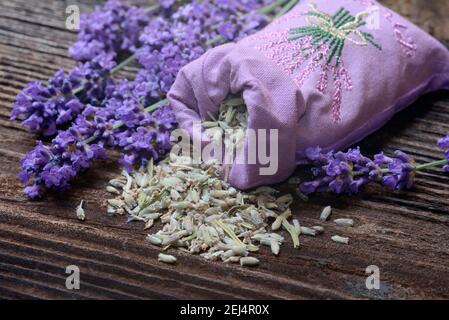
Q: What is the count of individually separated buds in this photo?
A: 5